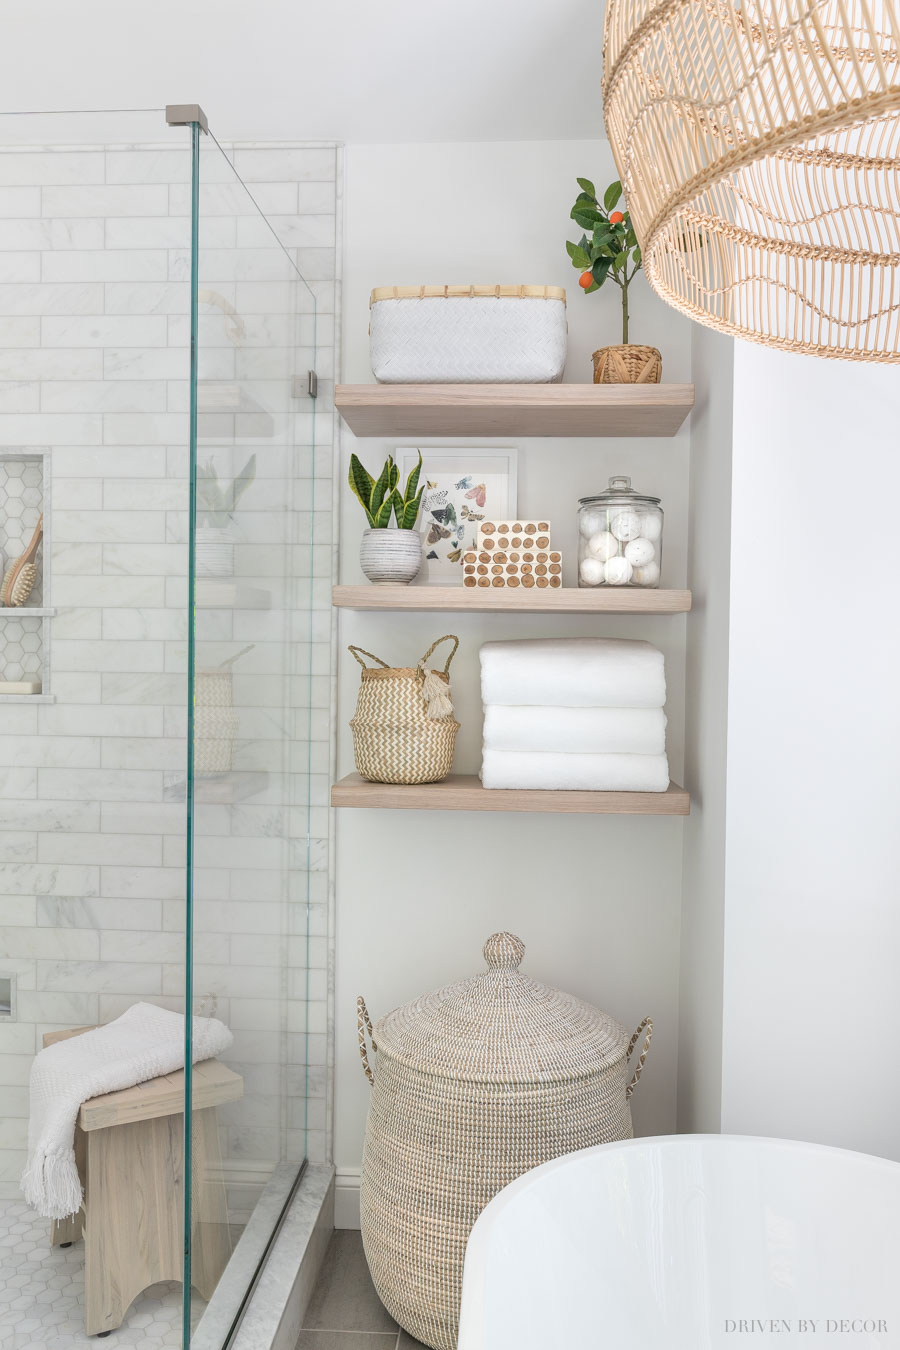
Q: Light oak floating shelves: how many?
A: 3